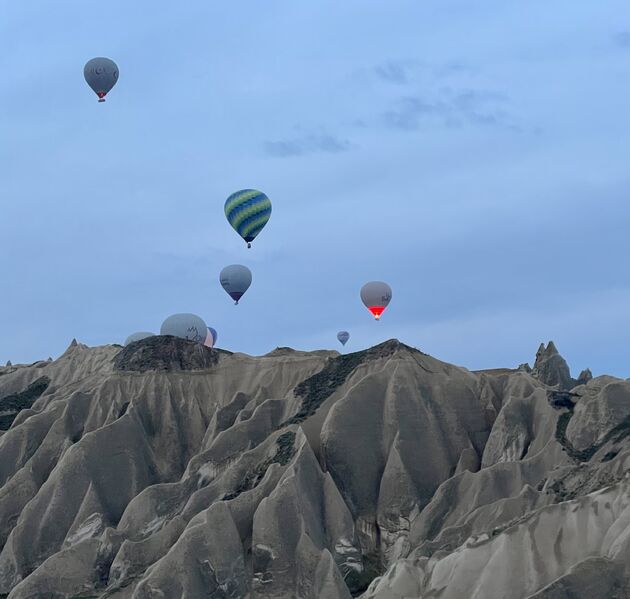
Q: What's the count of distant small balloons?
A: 1